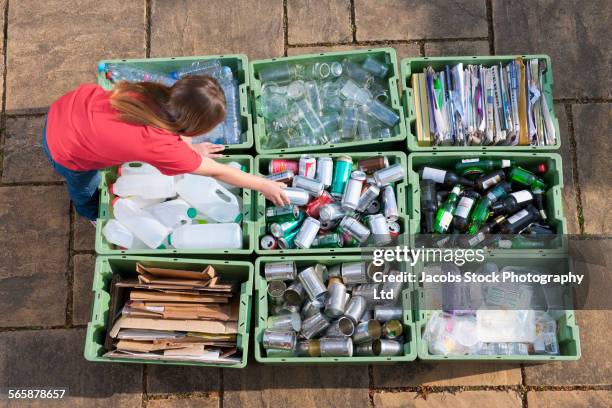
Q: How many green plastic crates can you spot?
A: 9